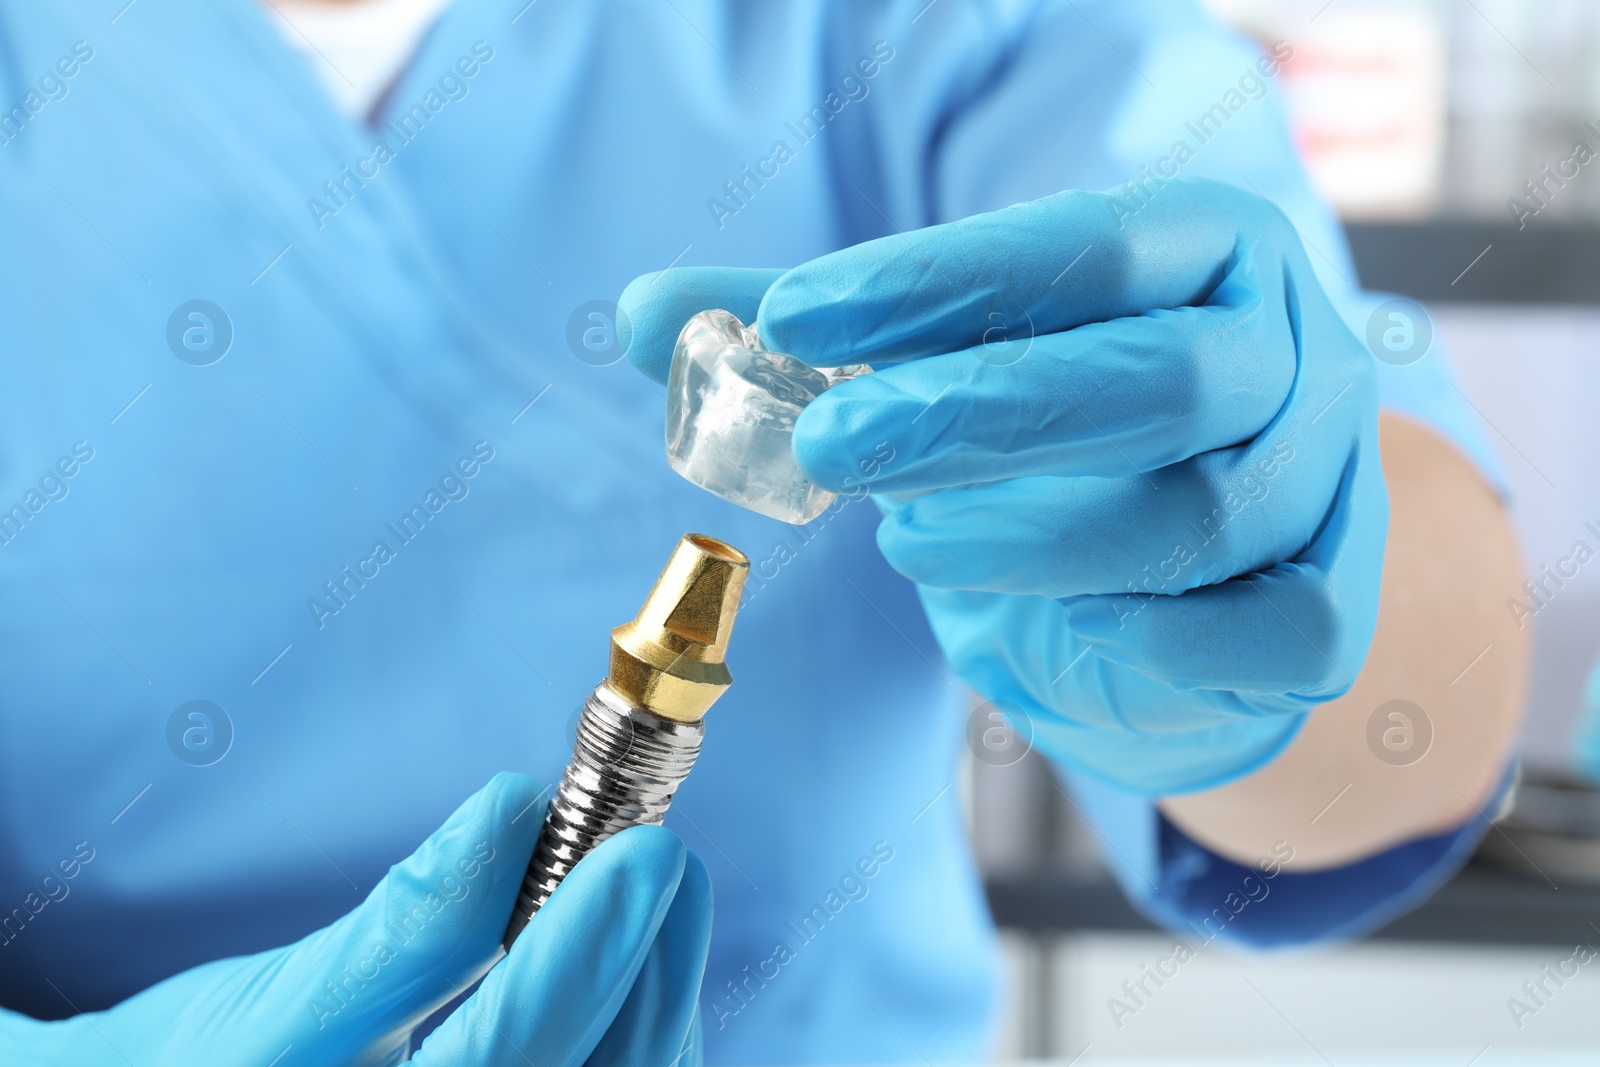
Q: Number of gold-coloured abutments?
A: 1